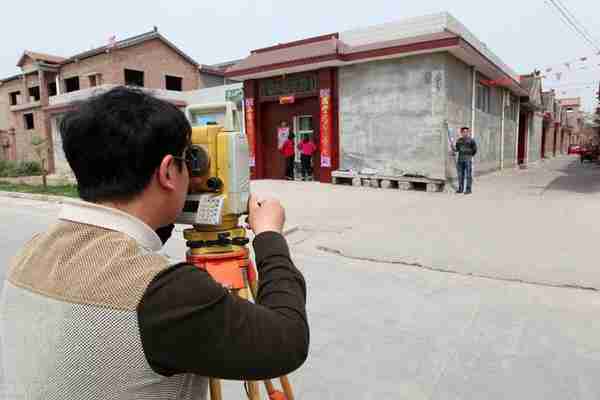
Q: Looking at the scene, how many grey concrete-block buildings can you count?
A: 1